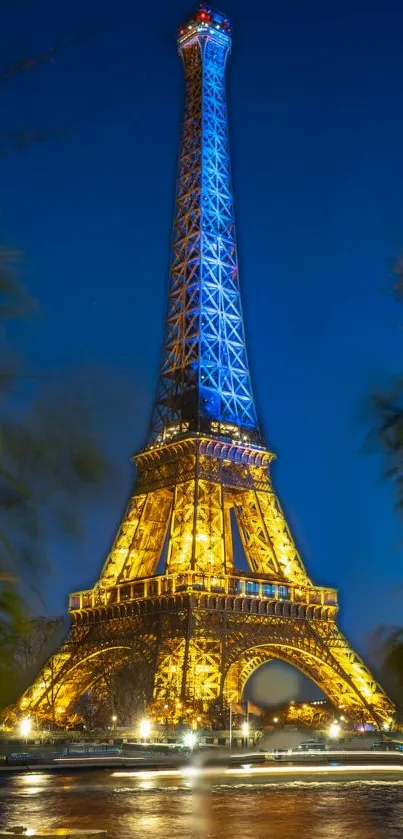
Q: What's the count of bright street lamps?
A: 5